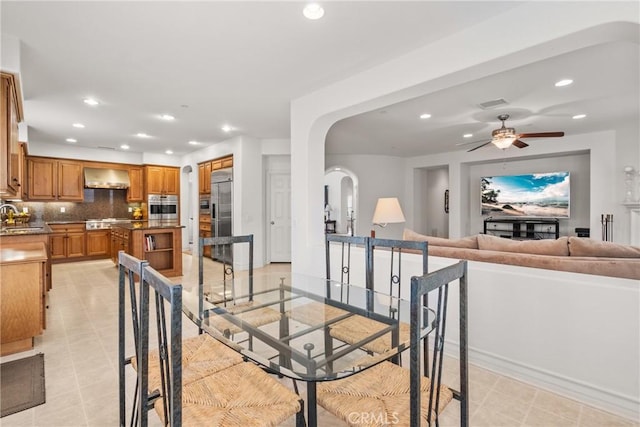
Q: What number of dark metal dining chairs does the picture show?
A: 6